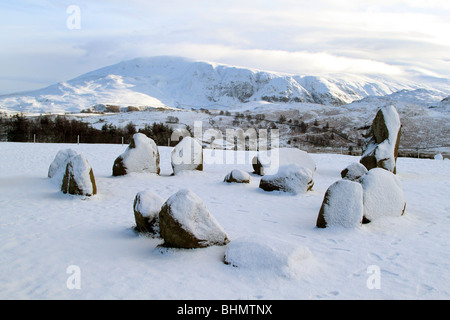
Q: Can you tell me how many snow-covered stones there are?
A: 14